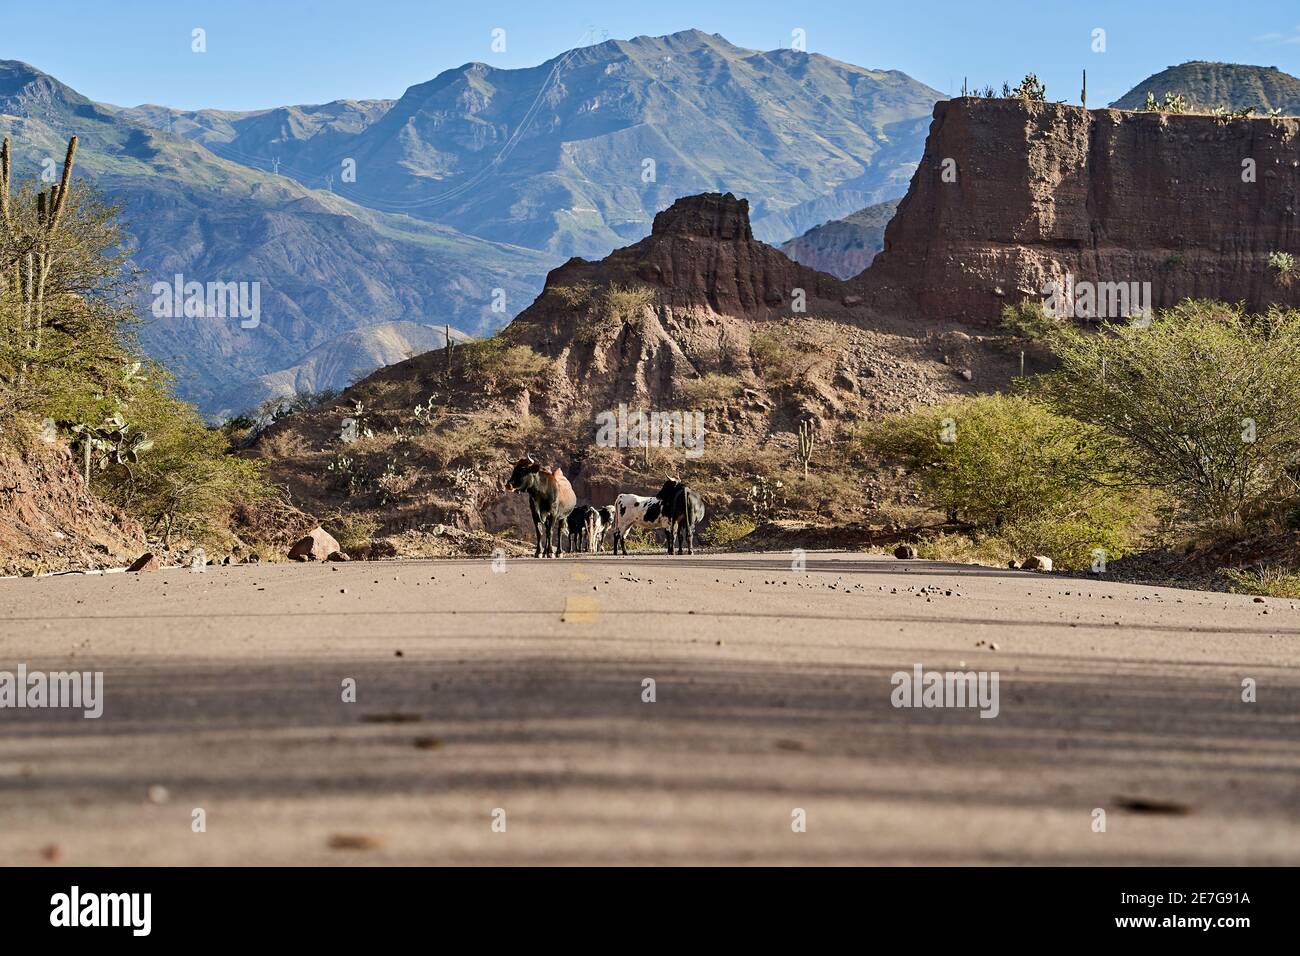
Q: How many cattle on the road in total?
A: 6